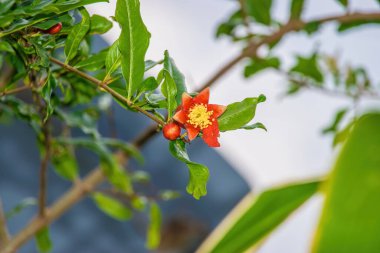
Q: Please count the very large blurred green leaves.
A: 2